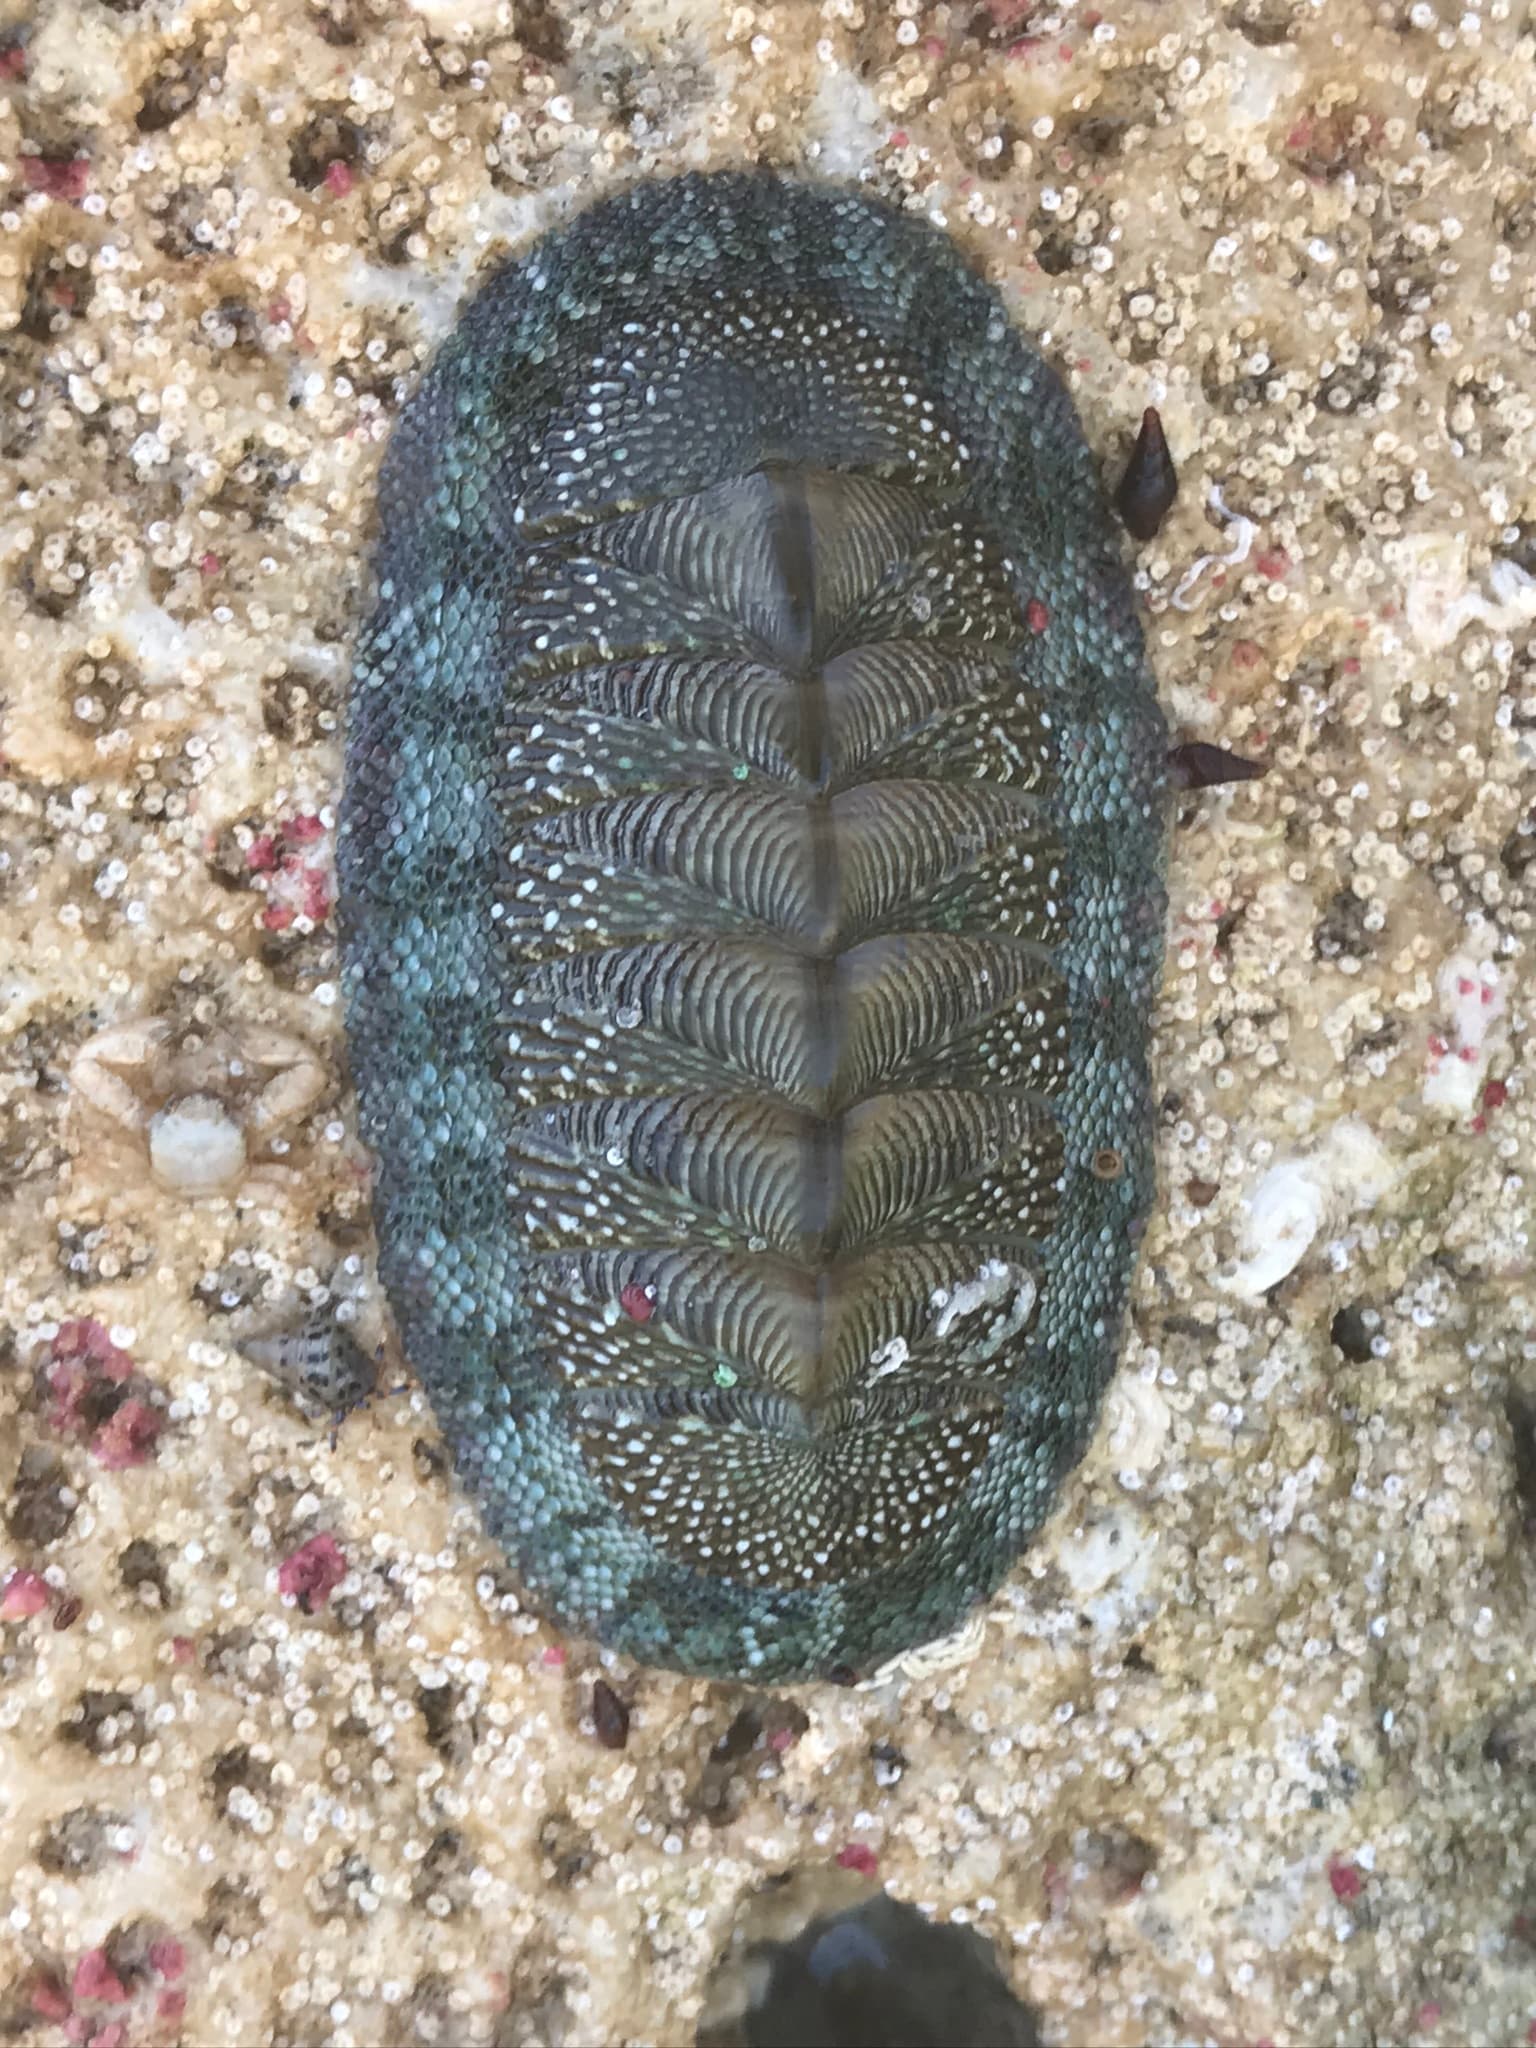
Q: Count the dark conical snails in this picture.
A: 3